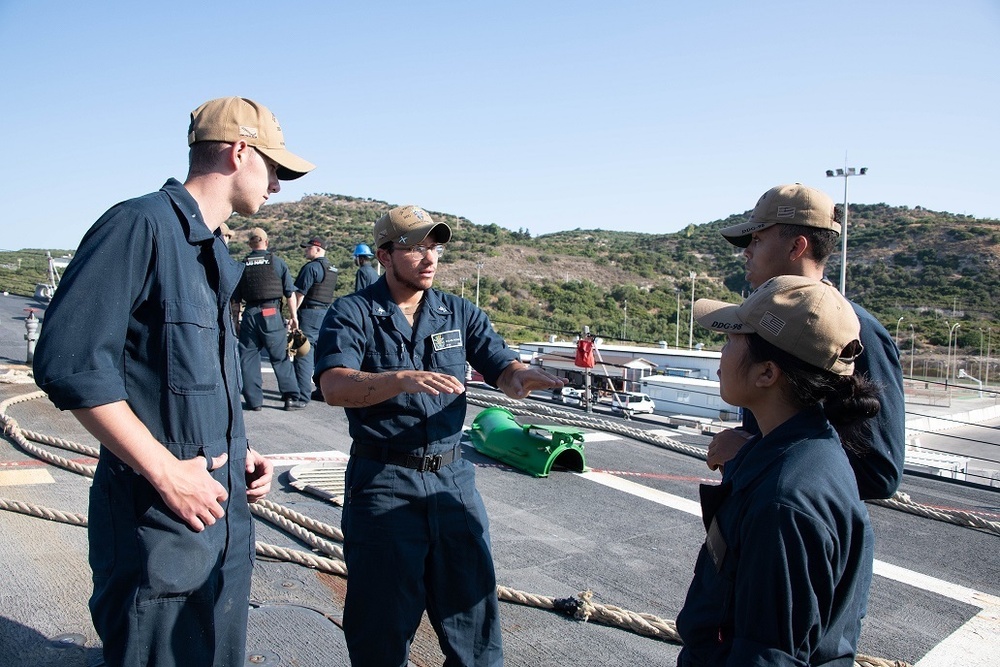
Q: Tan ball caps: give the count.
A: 6